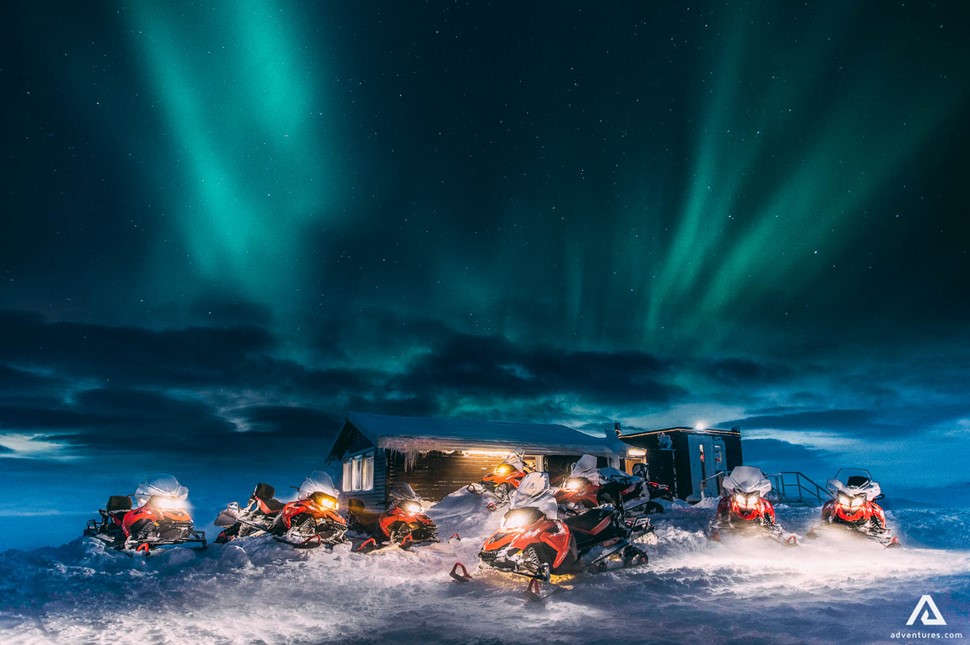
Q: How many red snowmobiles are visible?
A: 8